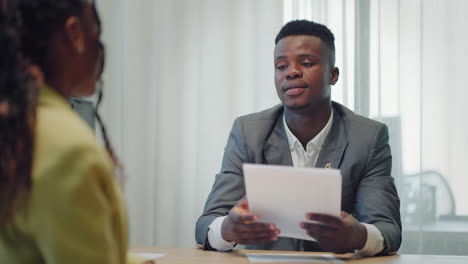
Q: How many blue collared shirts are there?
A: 0